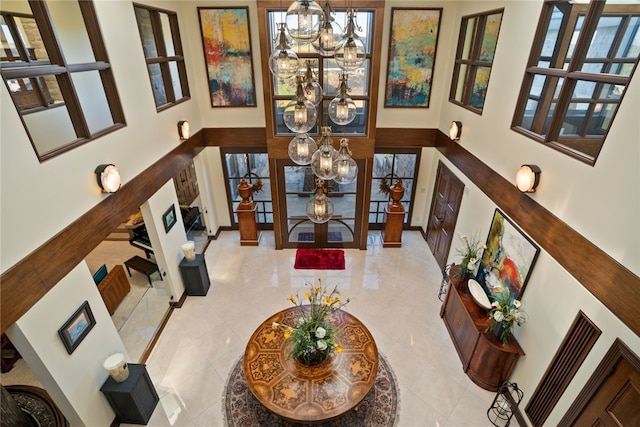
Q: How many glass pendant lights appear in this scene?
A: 11